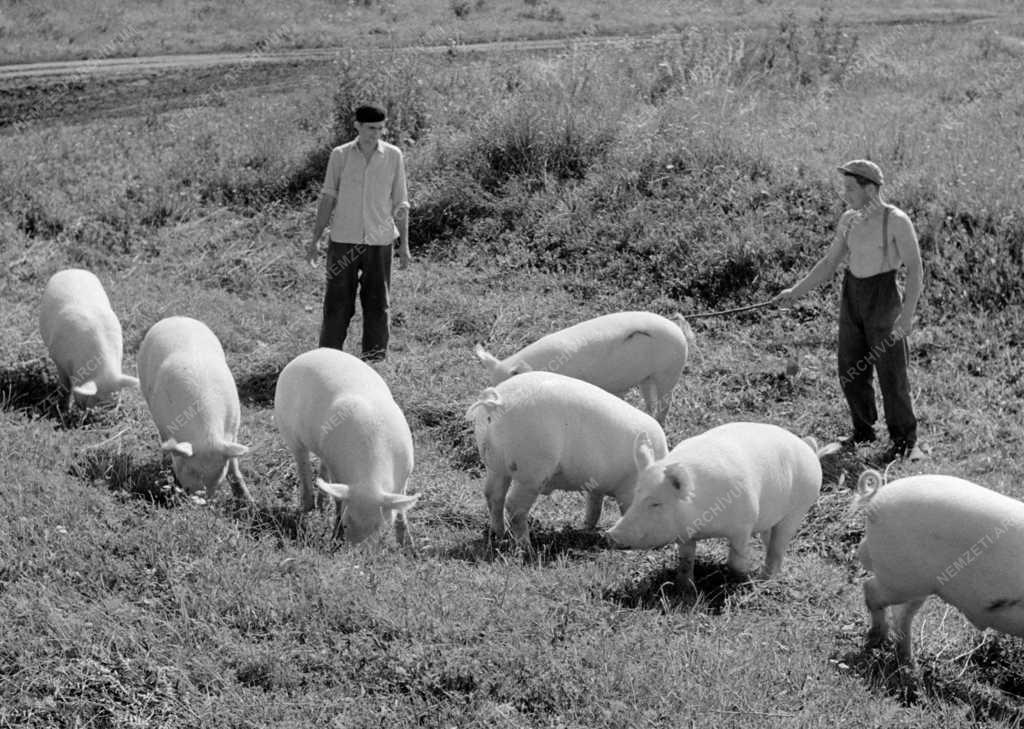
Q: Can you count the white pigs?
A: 7